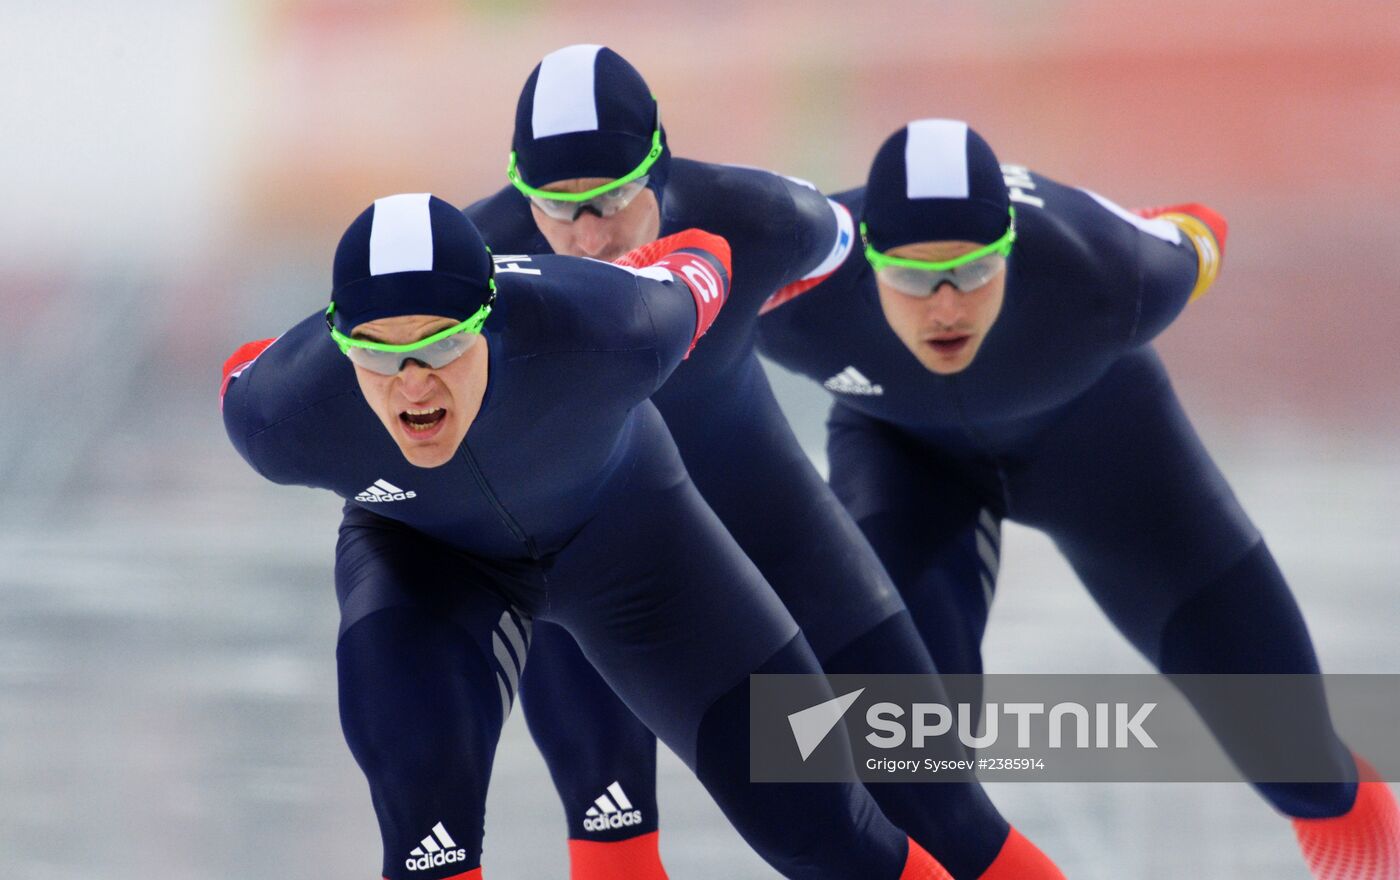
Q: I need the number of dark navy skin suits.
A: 3